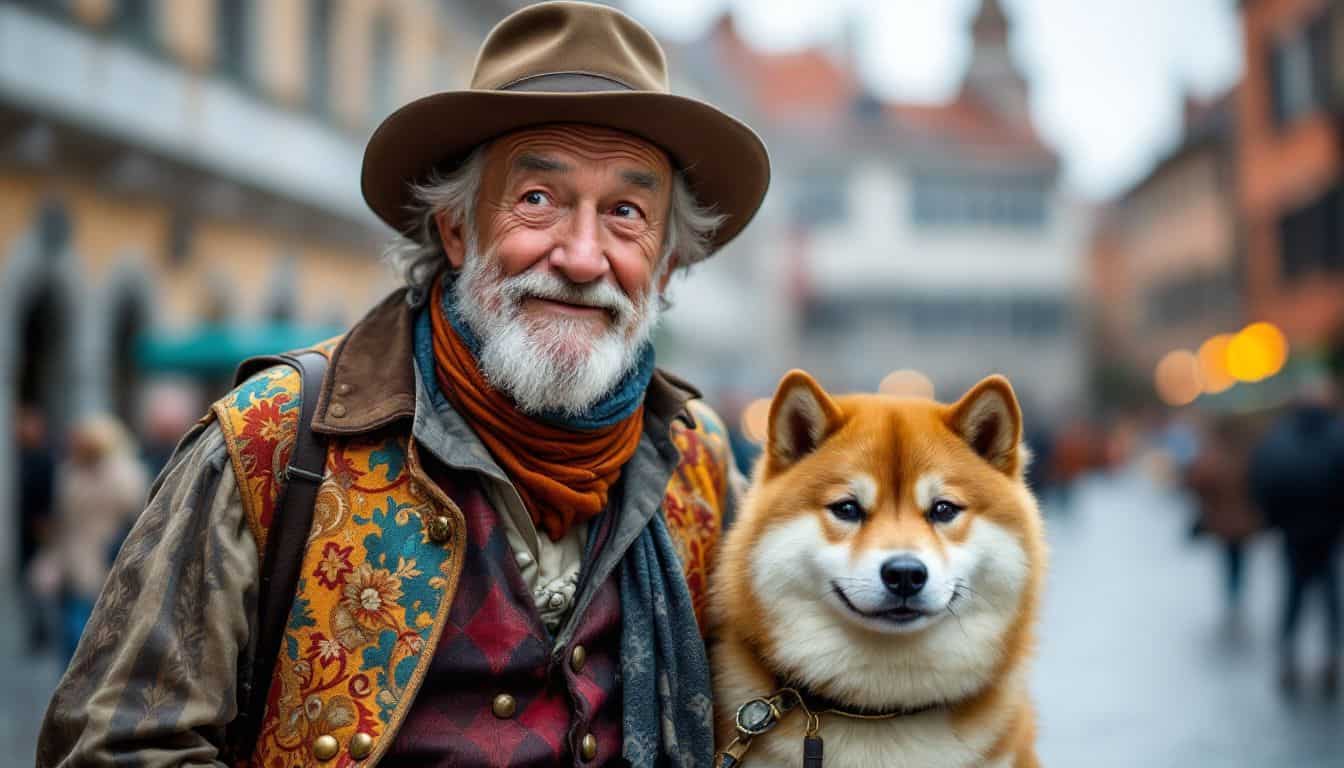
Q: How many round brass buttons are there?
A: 6